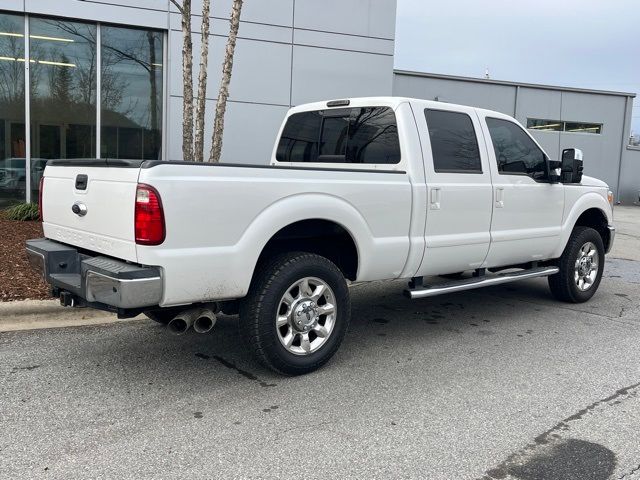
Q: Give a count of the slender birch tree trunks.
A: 3